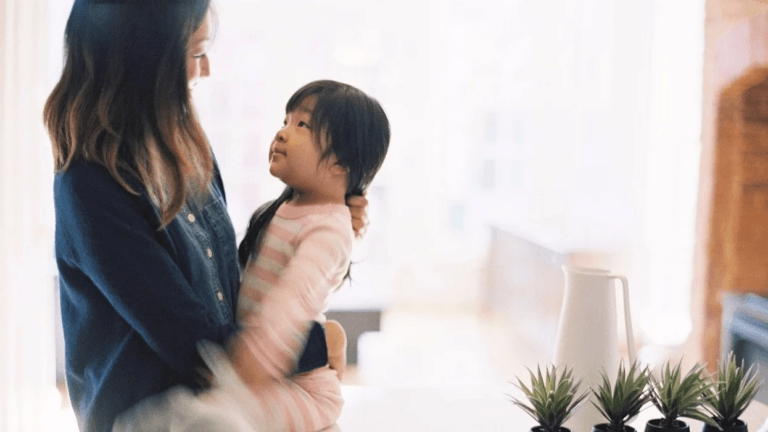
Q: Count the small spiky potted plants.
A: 4